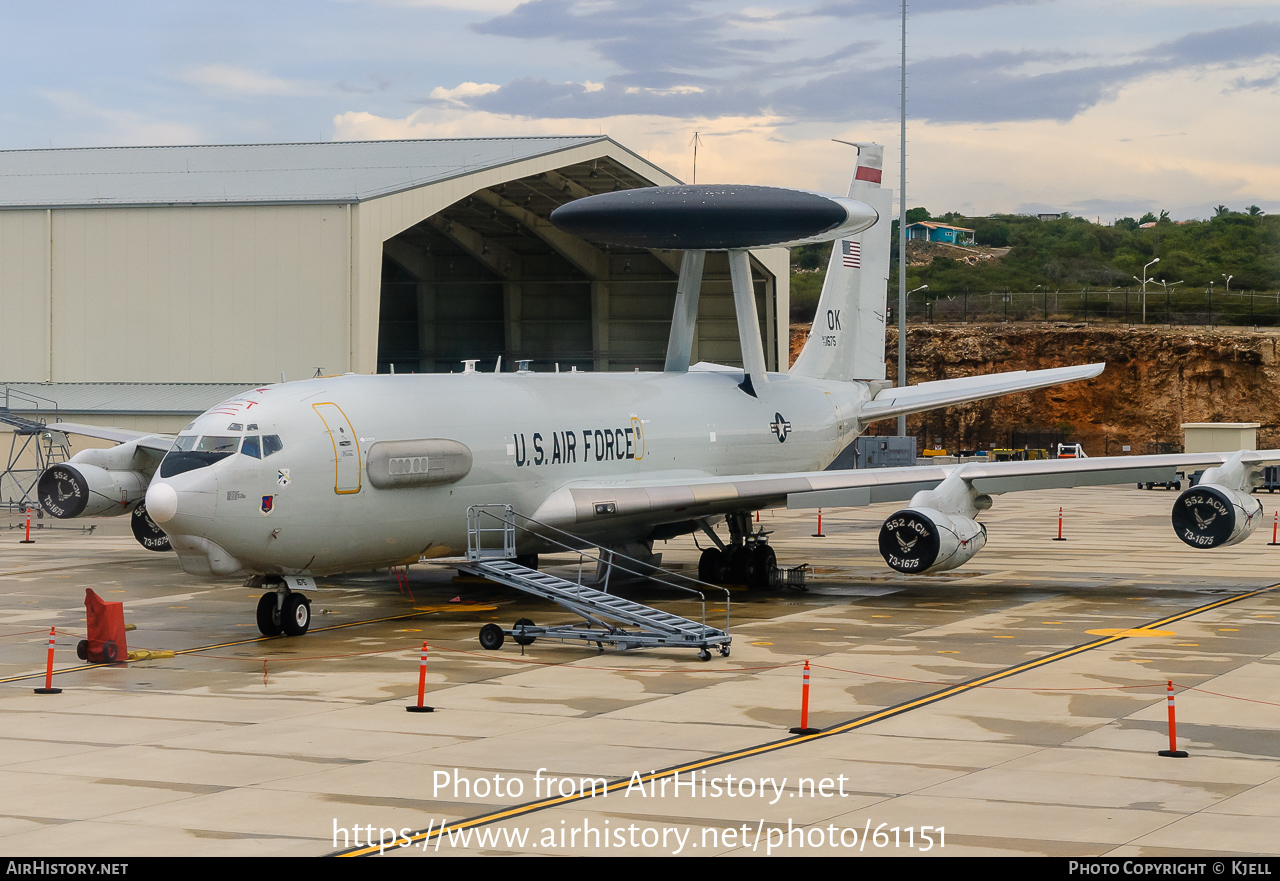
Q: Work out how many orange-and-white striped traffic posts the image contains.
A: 8